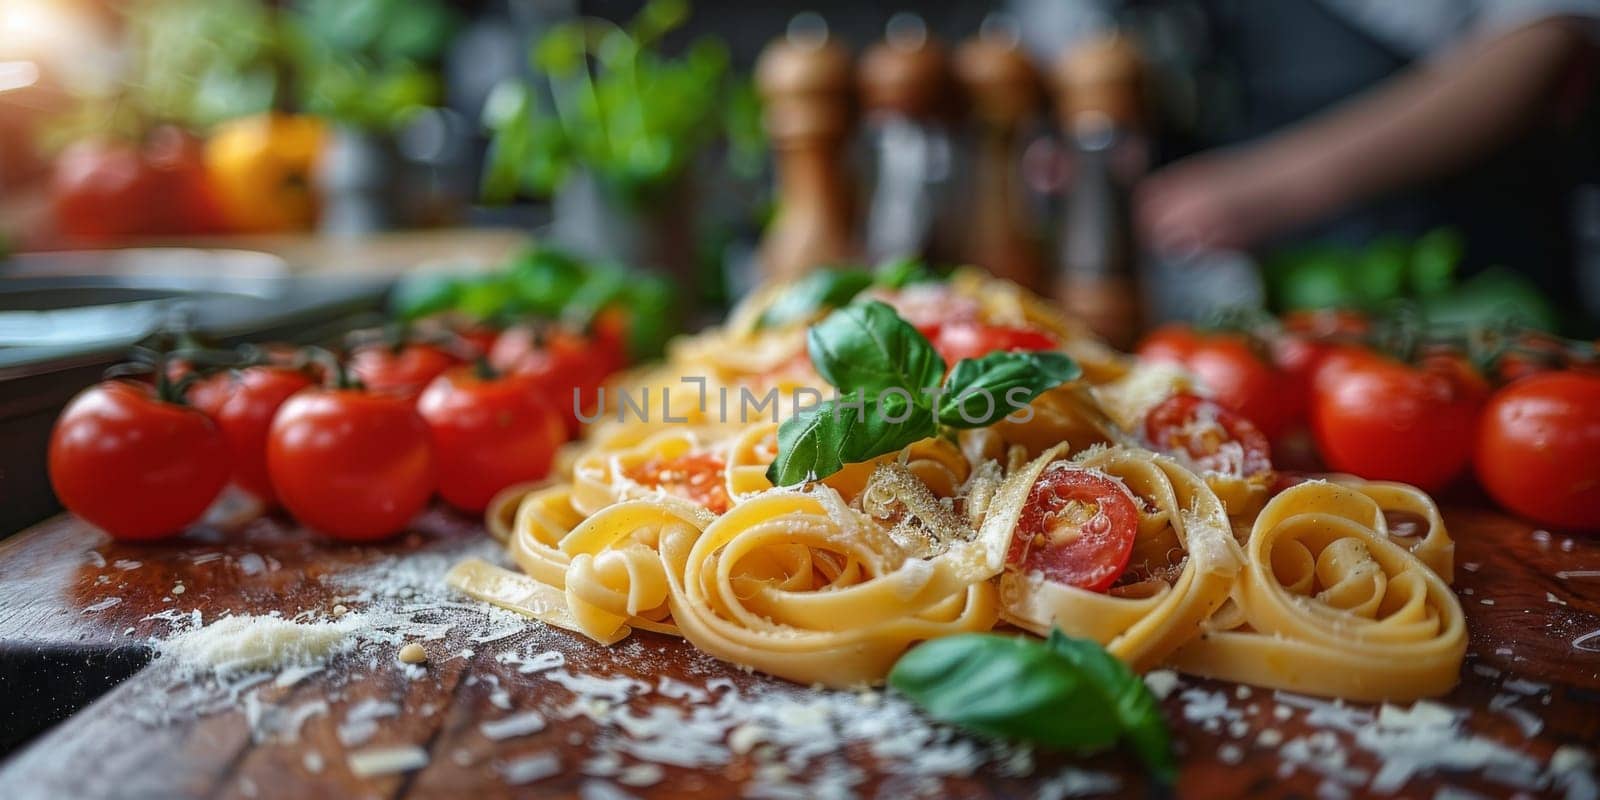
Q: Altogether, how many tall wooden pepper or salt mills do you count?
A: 4